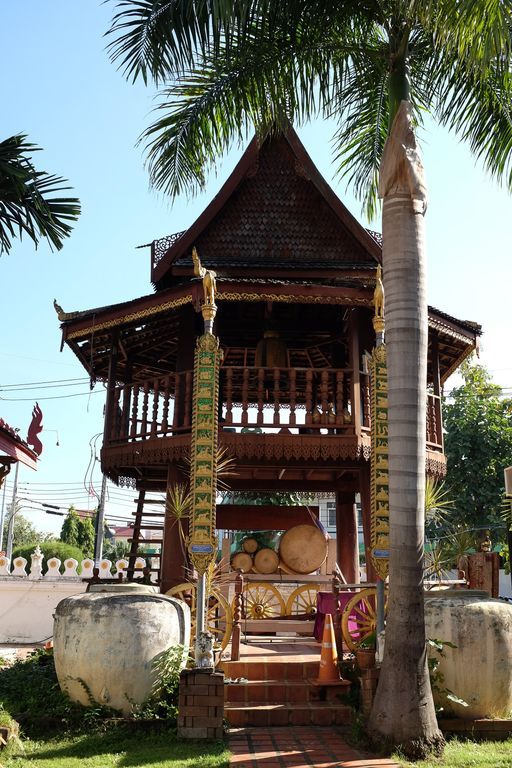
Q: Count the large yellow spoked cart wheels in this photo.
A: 4